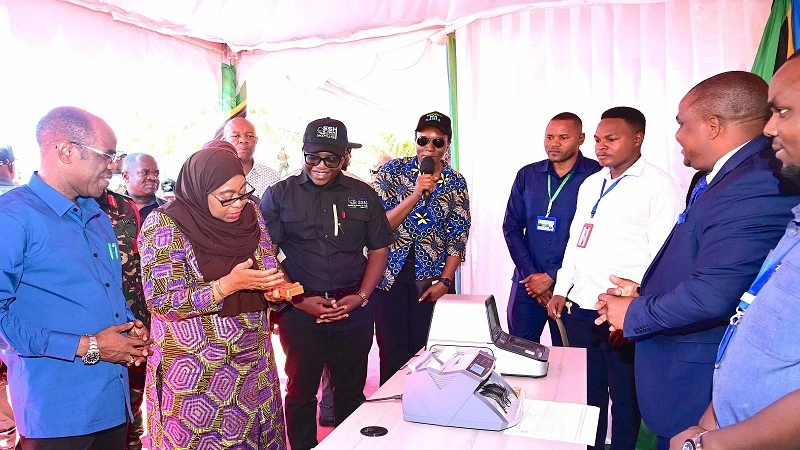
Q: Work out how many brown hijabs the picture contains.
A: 1